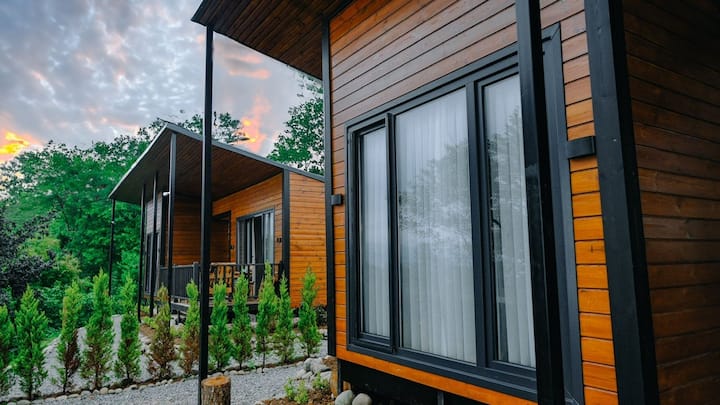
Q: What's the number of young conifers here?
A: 12